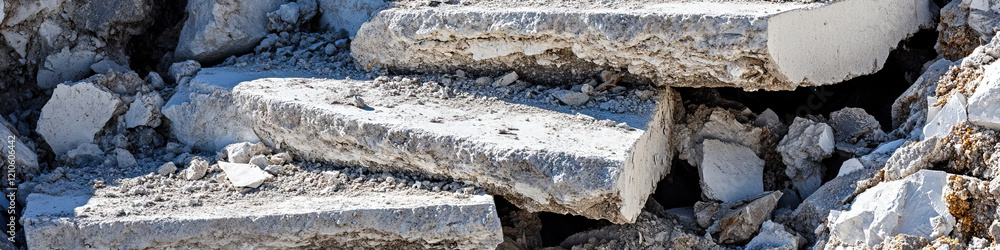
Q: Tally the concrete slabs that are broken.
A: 3